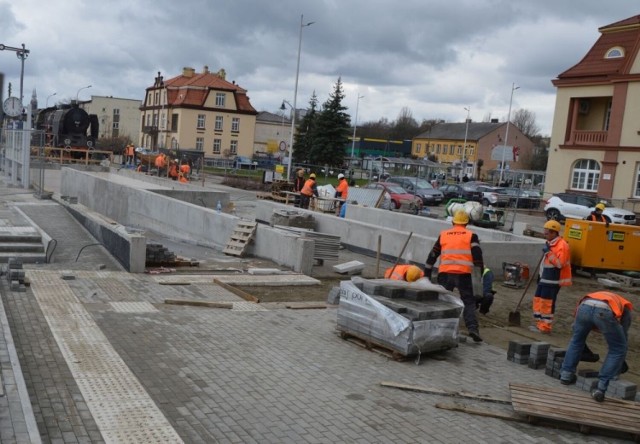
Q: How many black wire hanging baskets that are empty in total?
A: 0